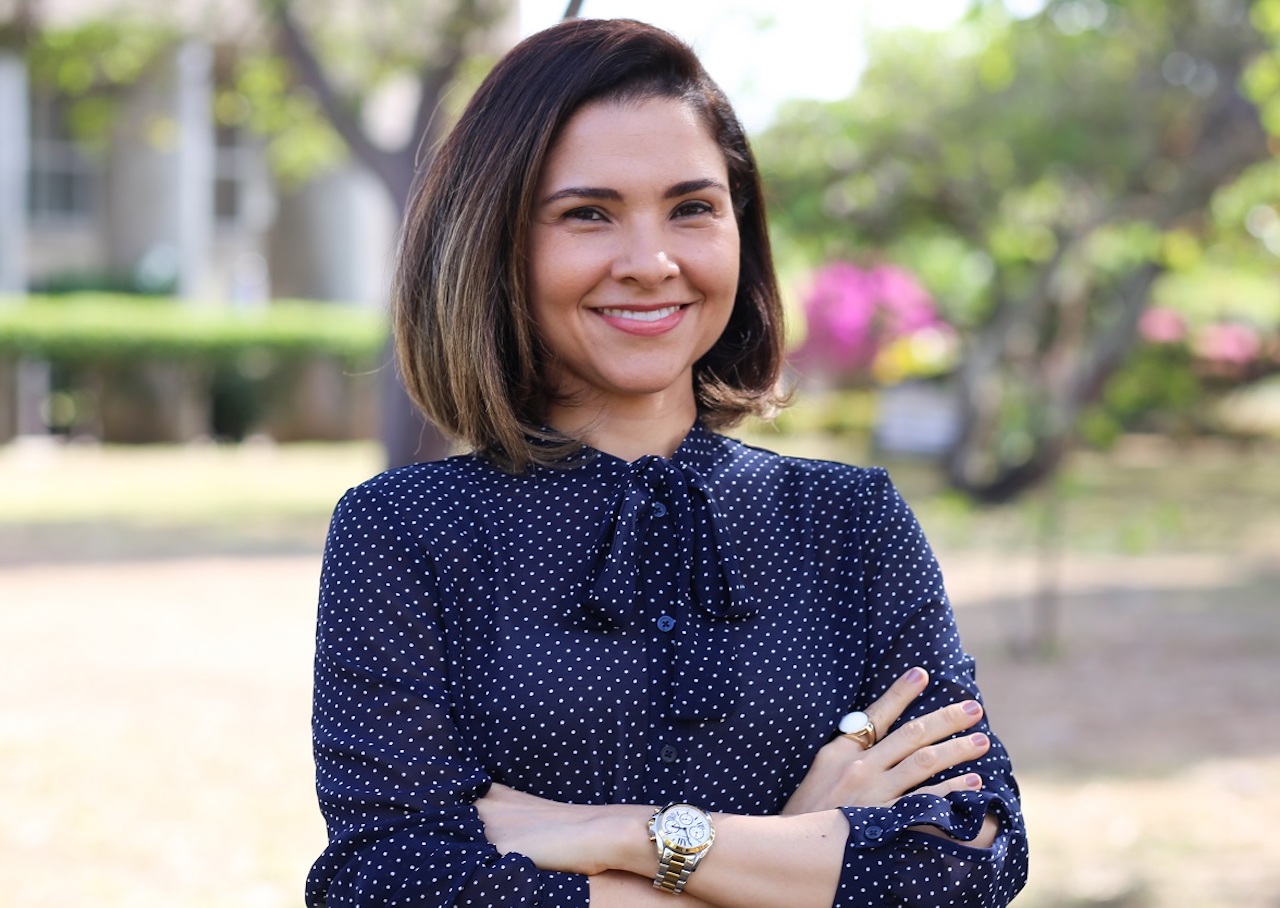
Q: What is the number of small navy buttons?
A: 4